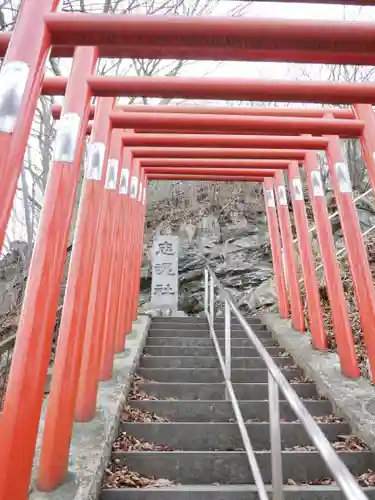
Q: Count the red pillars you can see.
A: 14